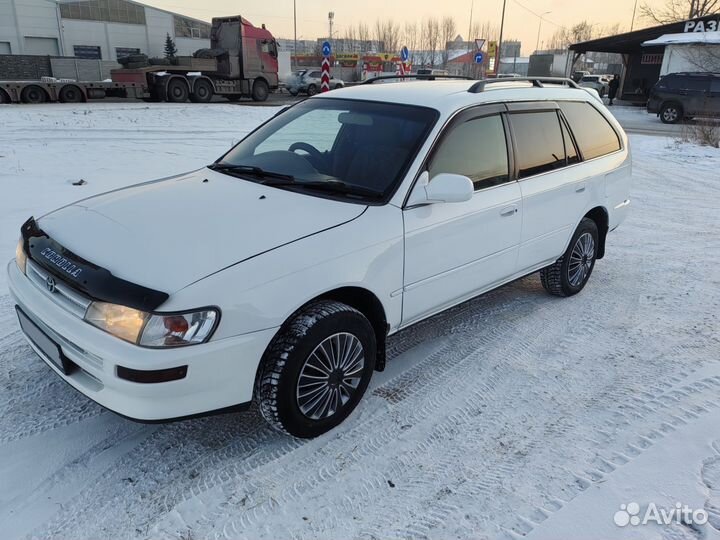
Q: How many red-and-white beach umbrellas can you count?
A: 0